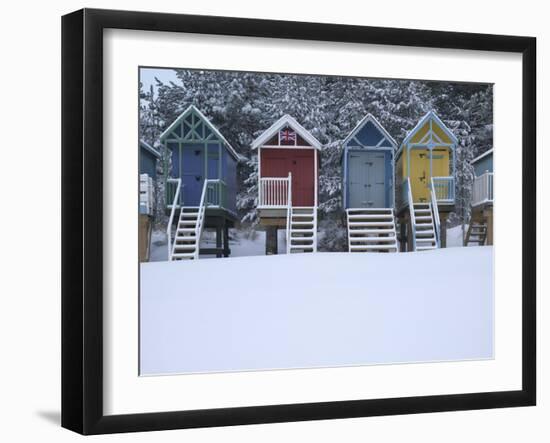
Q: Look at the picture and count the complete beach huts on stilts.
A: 4